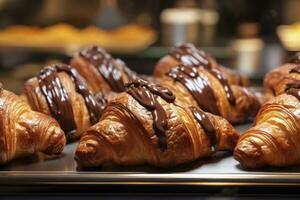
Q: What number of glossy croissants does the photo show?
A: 8